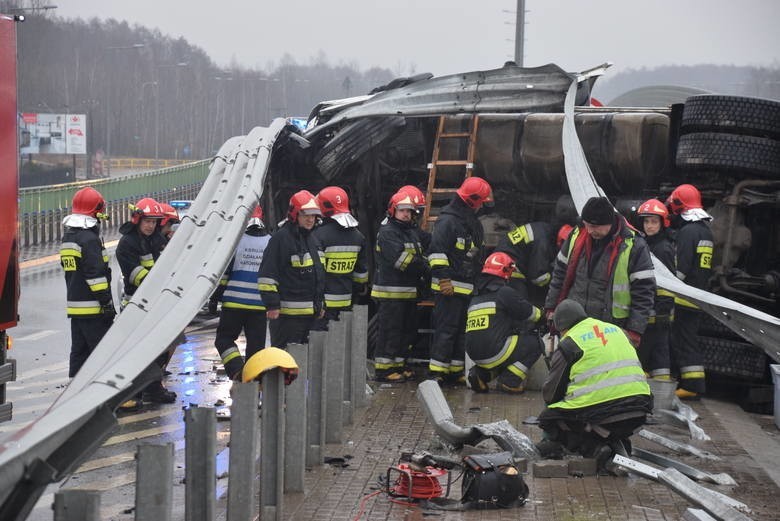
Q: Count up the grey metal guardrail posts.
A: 10